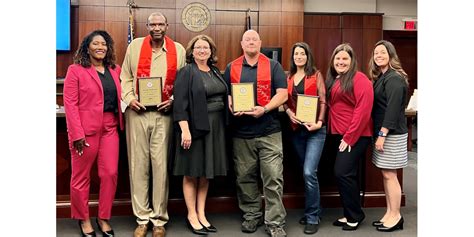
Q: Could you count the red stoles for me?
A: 3